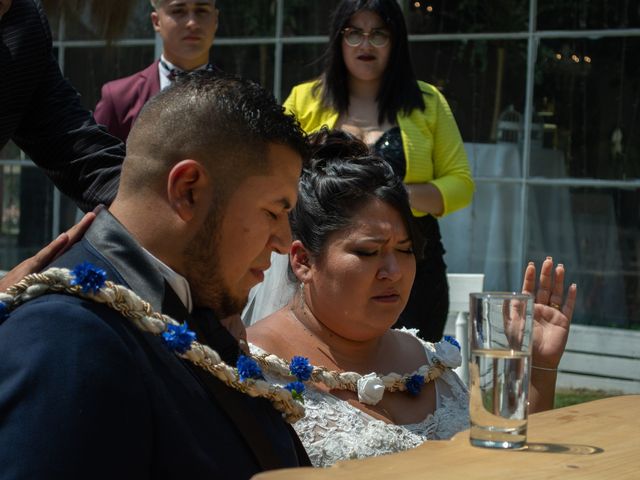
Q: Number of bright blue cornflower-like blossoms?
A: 8